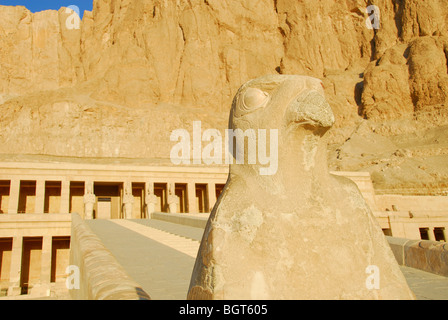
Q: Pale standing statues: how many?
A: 4